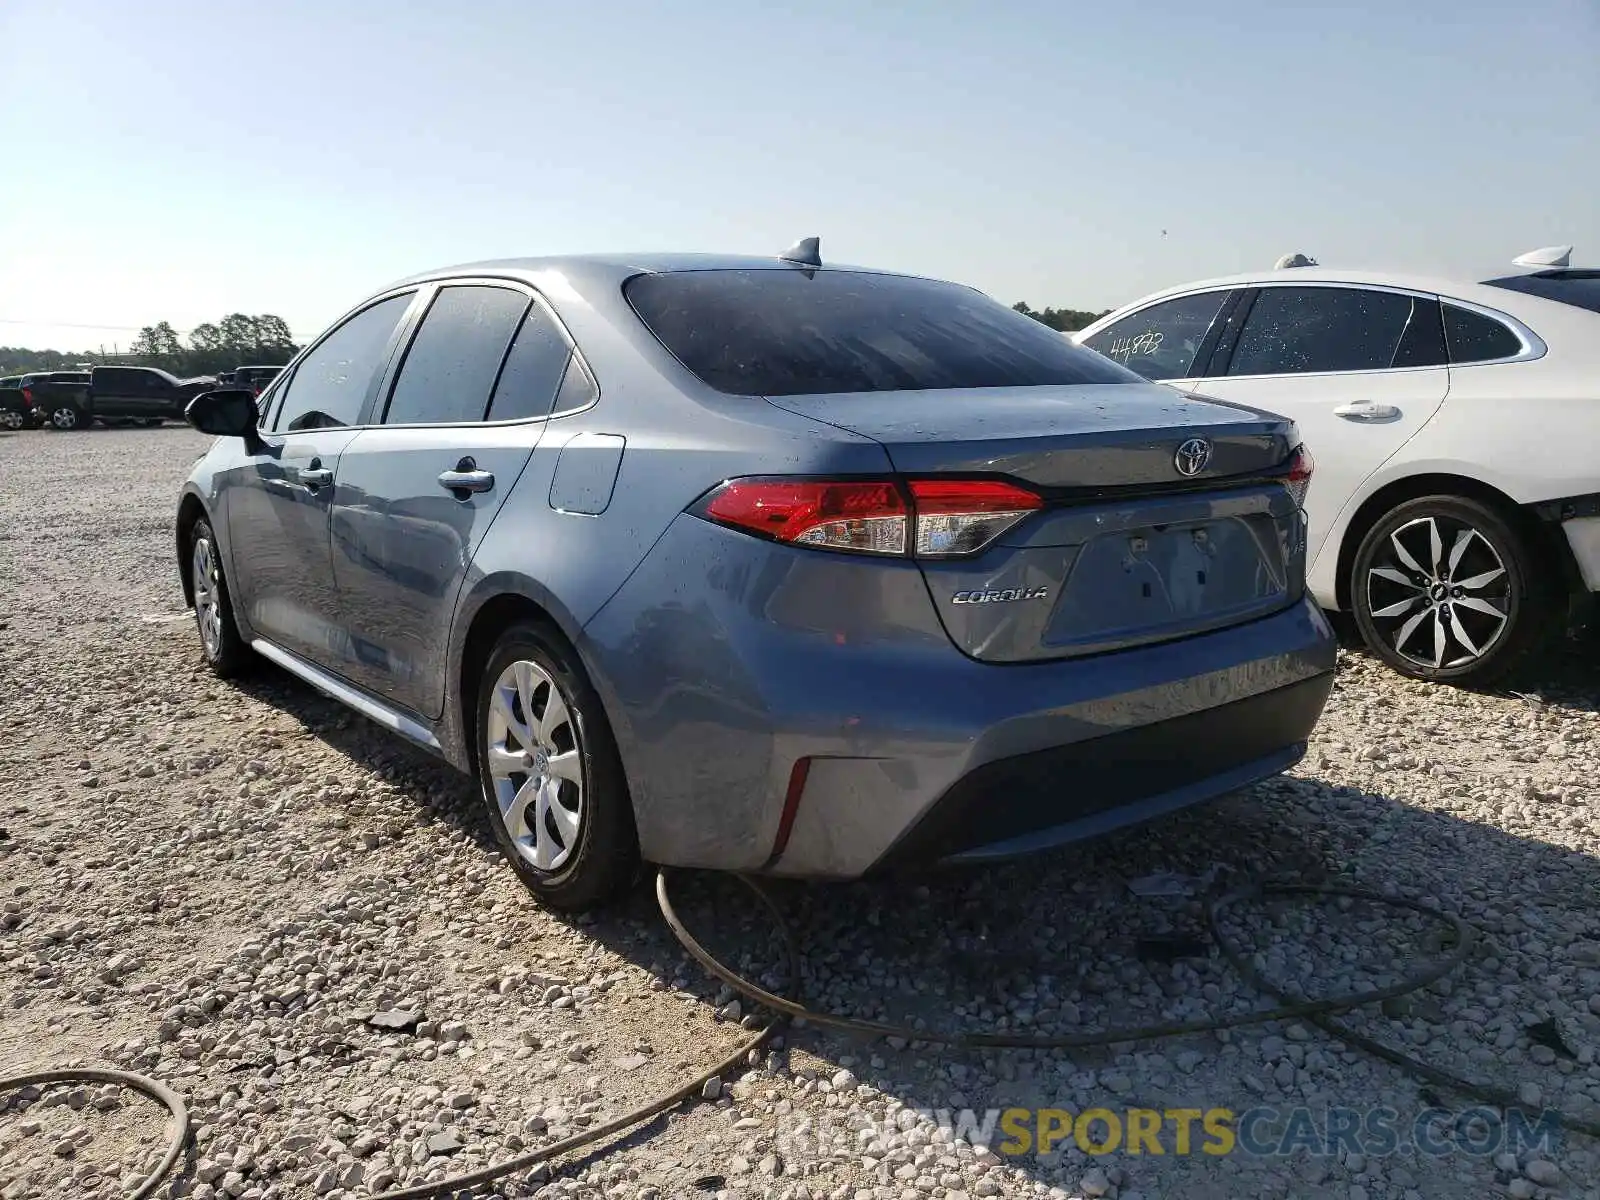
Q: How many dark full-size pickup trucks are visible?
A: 1